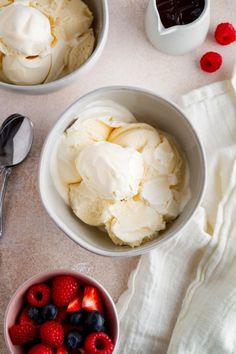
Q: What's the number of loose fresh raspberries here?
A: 2